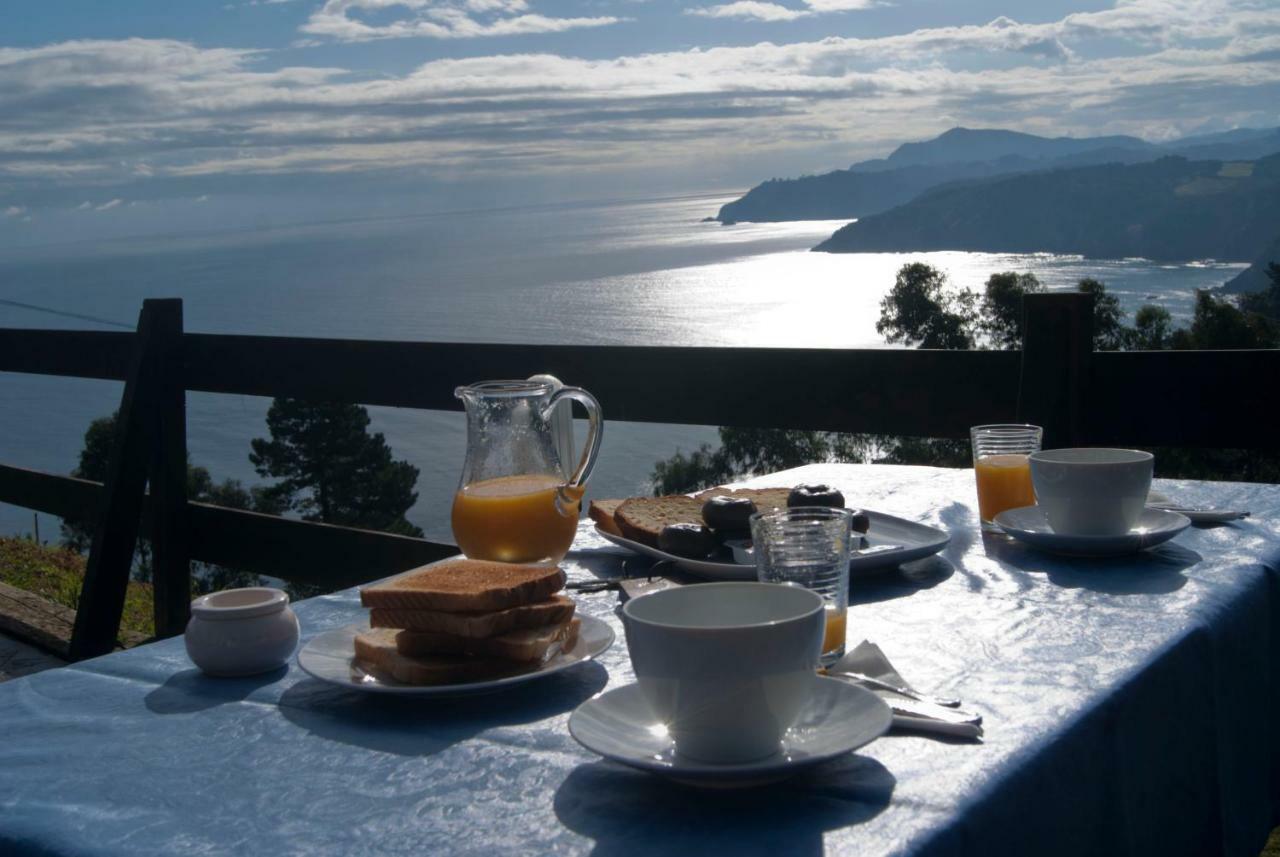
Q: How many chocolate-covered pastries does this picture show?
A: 4